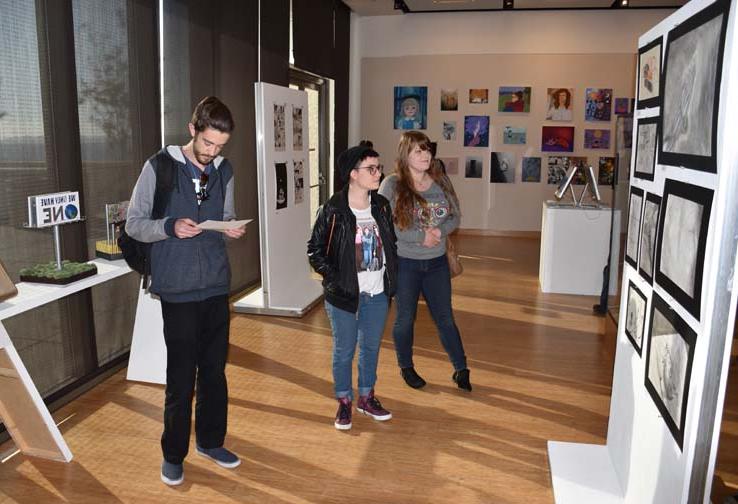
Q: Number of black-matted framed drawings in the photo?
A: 8